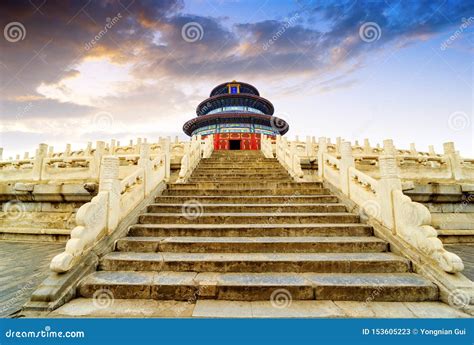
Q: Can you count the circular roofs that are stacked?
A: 3